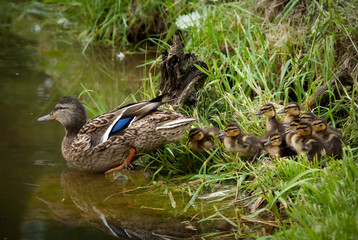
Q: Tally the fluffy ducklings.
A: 9